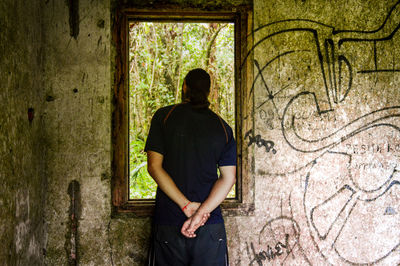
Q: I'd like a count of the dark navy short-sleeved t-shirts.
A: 1